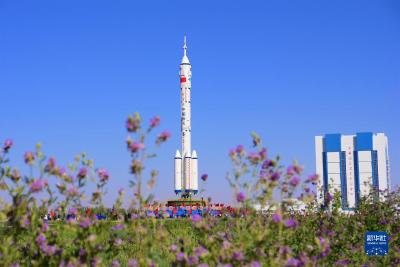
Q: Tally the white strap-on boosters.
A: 3